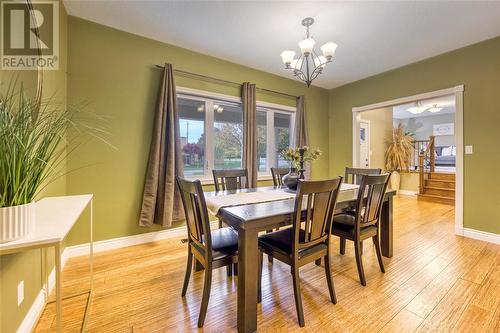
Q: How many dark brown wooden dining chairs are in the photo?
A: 6